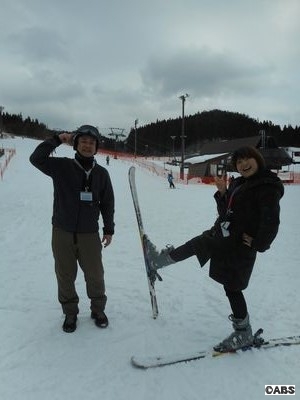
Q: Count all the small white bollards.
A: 0